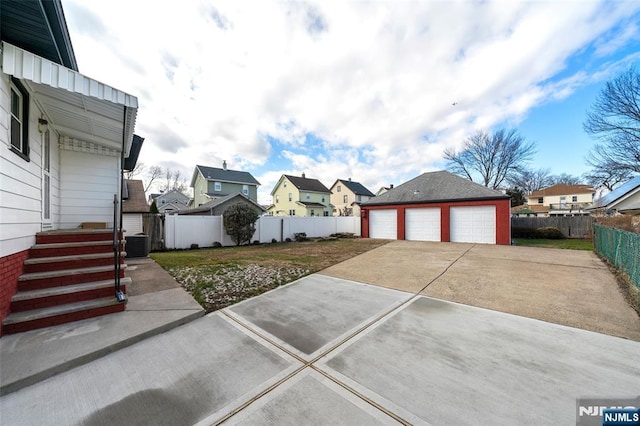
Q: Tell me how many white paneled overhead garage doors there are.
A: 3